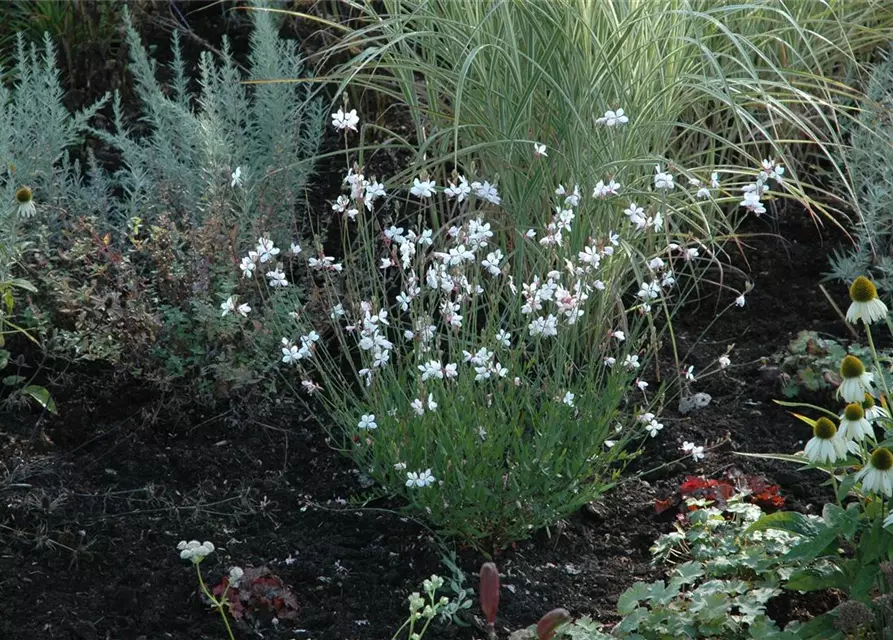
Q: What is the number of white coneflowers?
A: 7